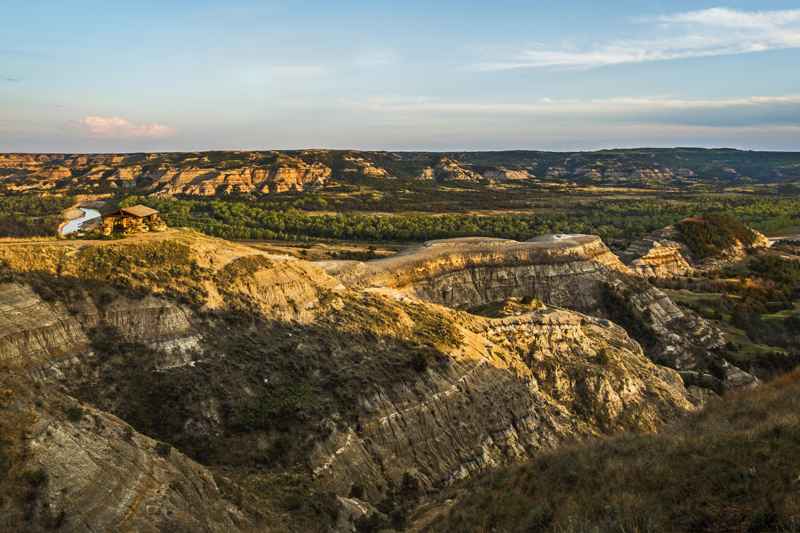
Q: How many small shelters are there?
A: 1